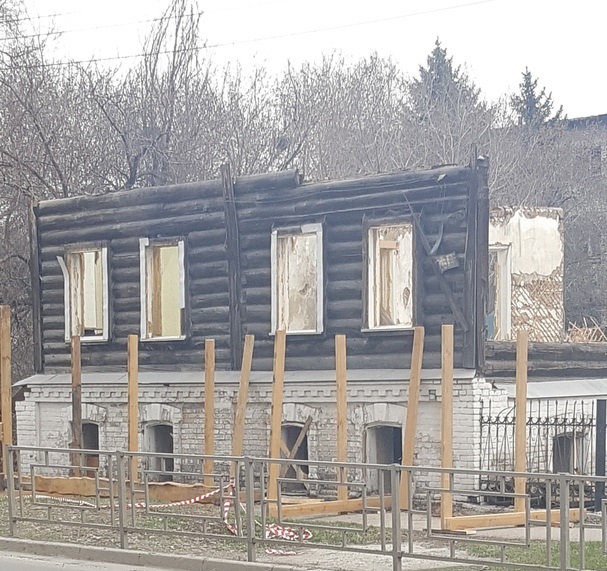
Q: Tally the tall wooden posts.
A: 10